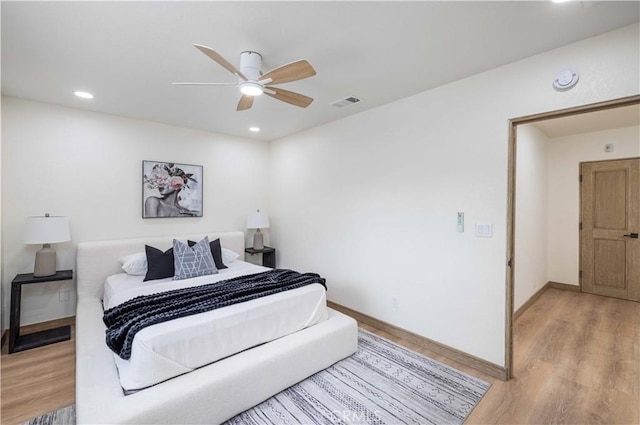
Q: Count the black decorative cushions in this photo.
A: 2